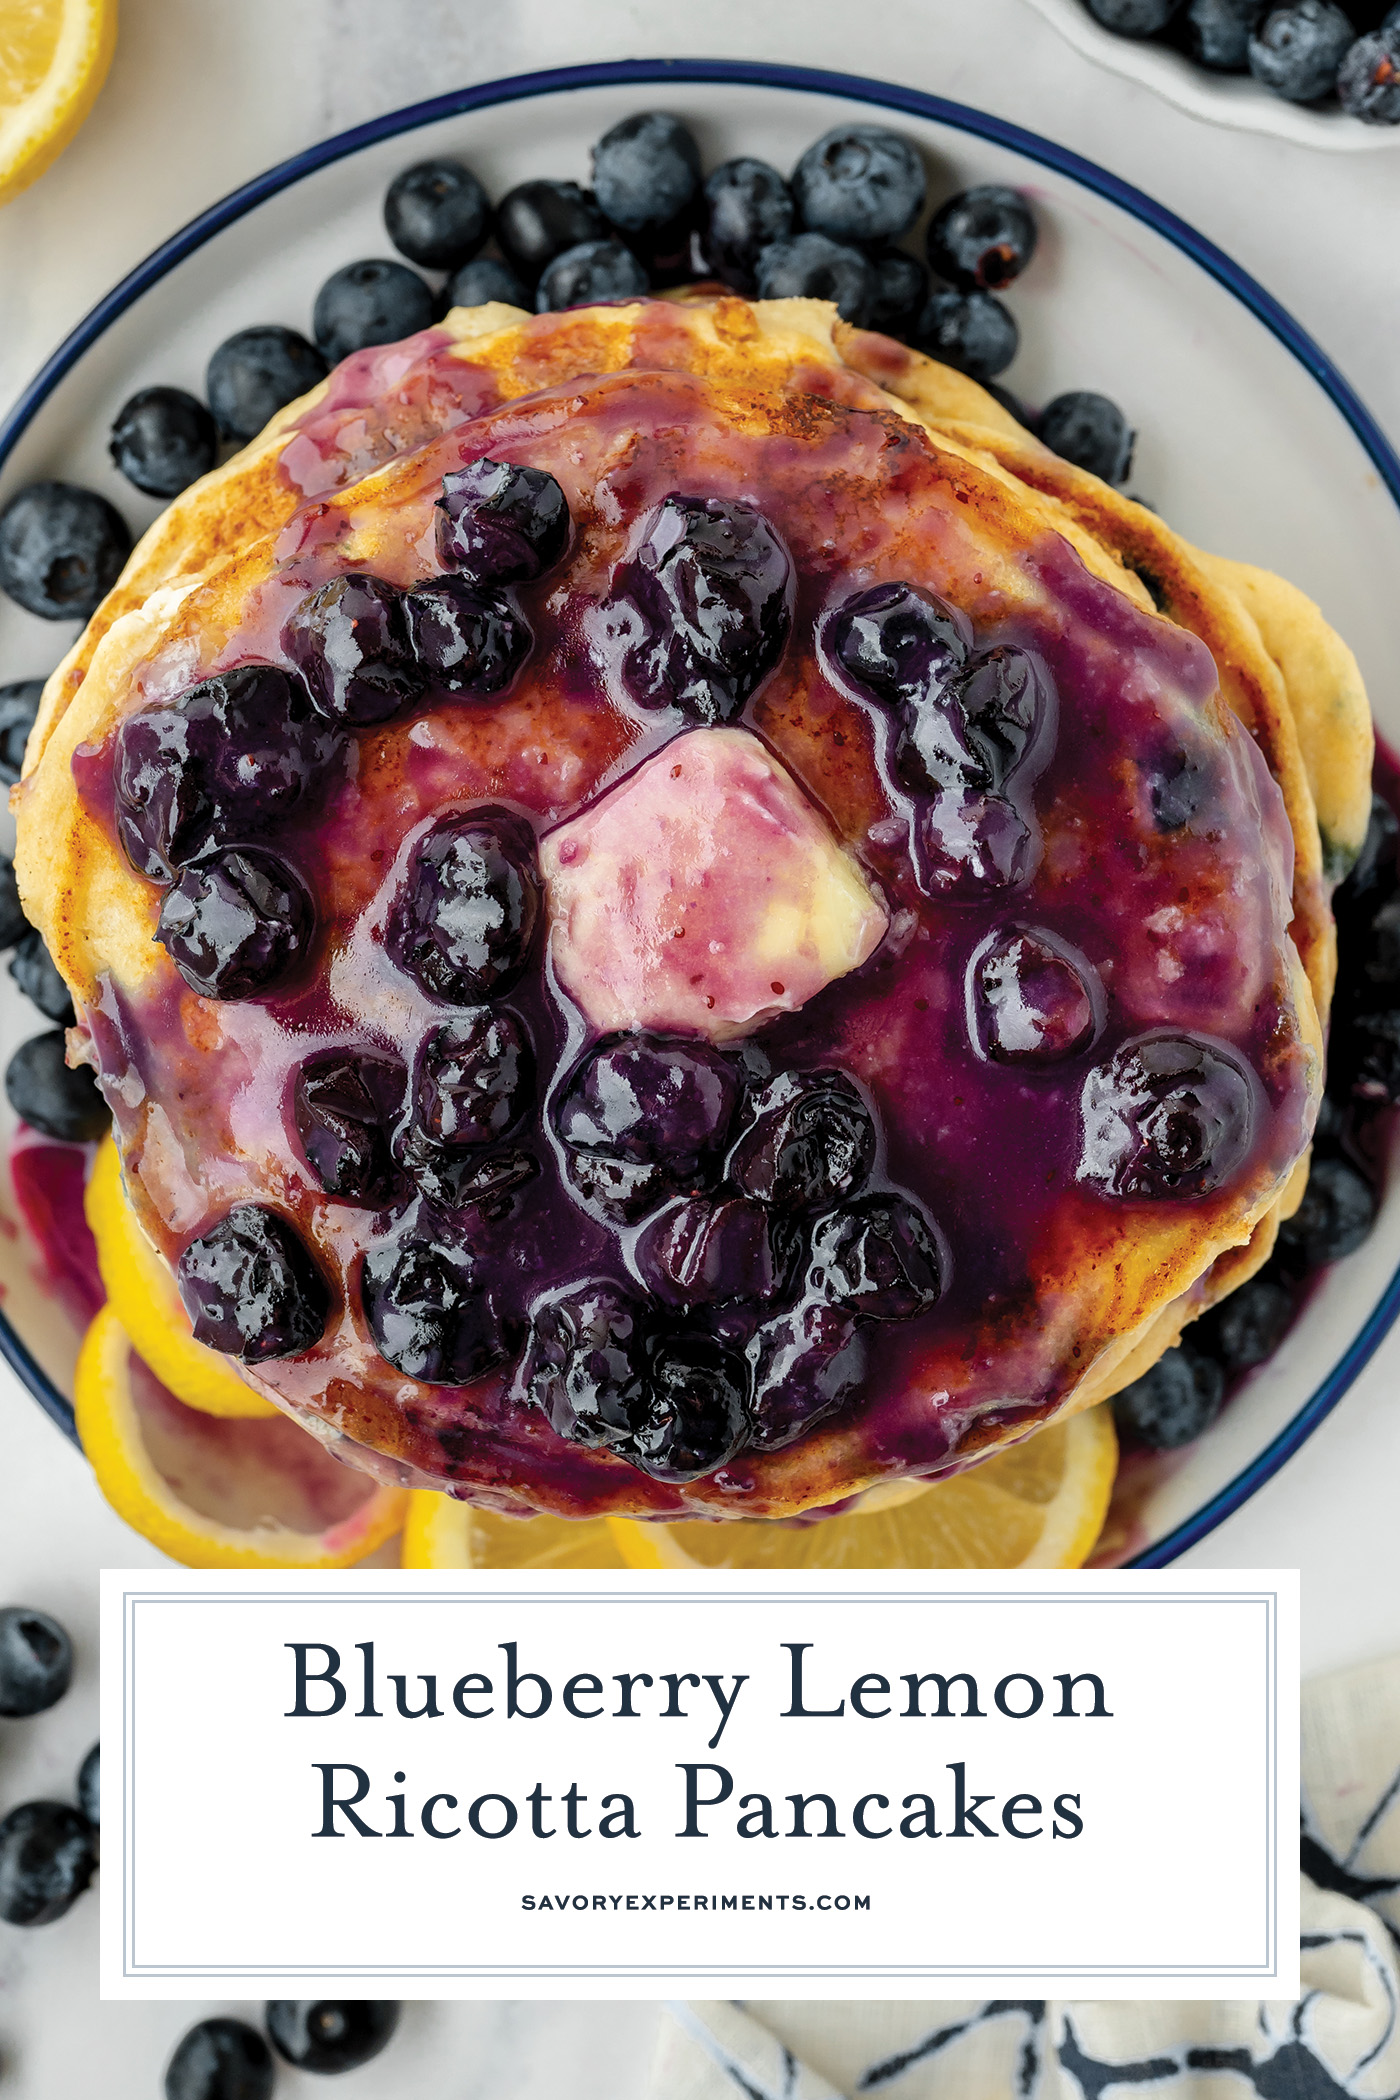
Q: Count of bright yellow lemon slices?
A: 5